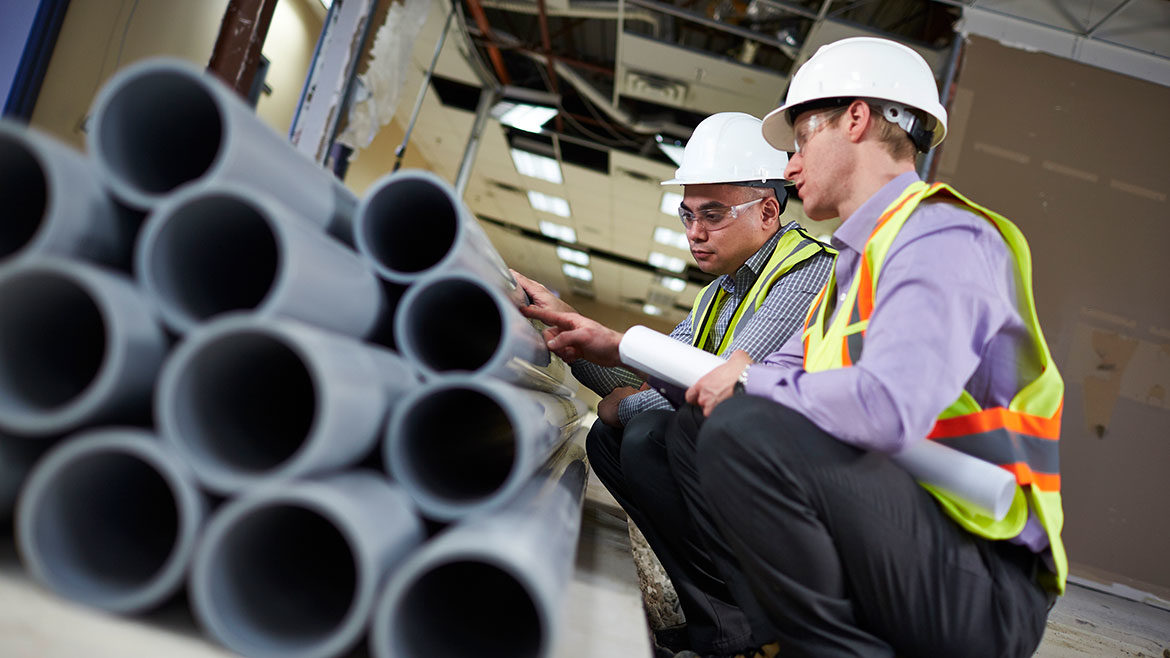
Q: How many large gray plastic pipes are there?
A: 11